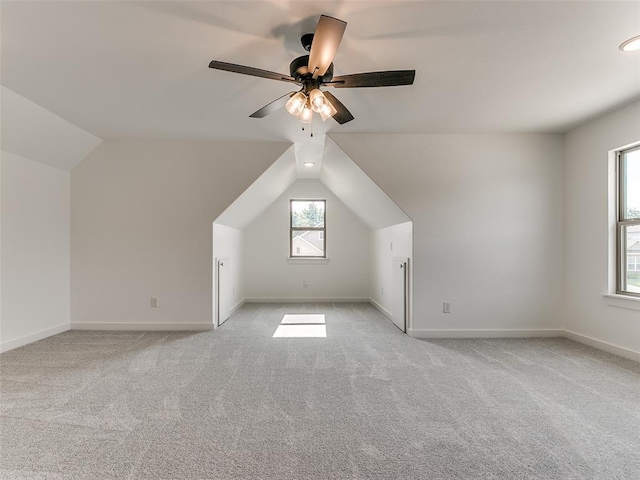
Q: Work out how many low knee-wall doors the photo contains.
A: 2